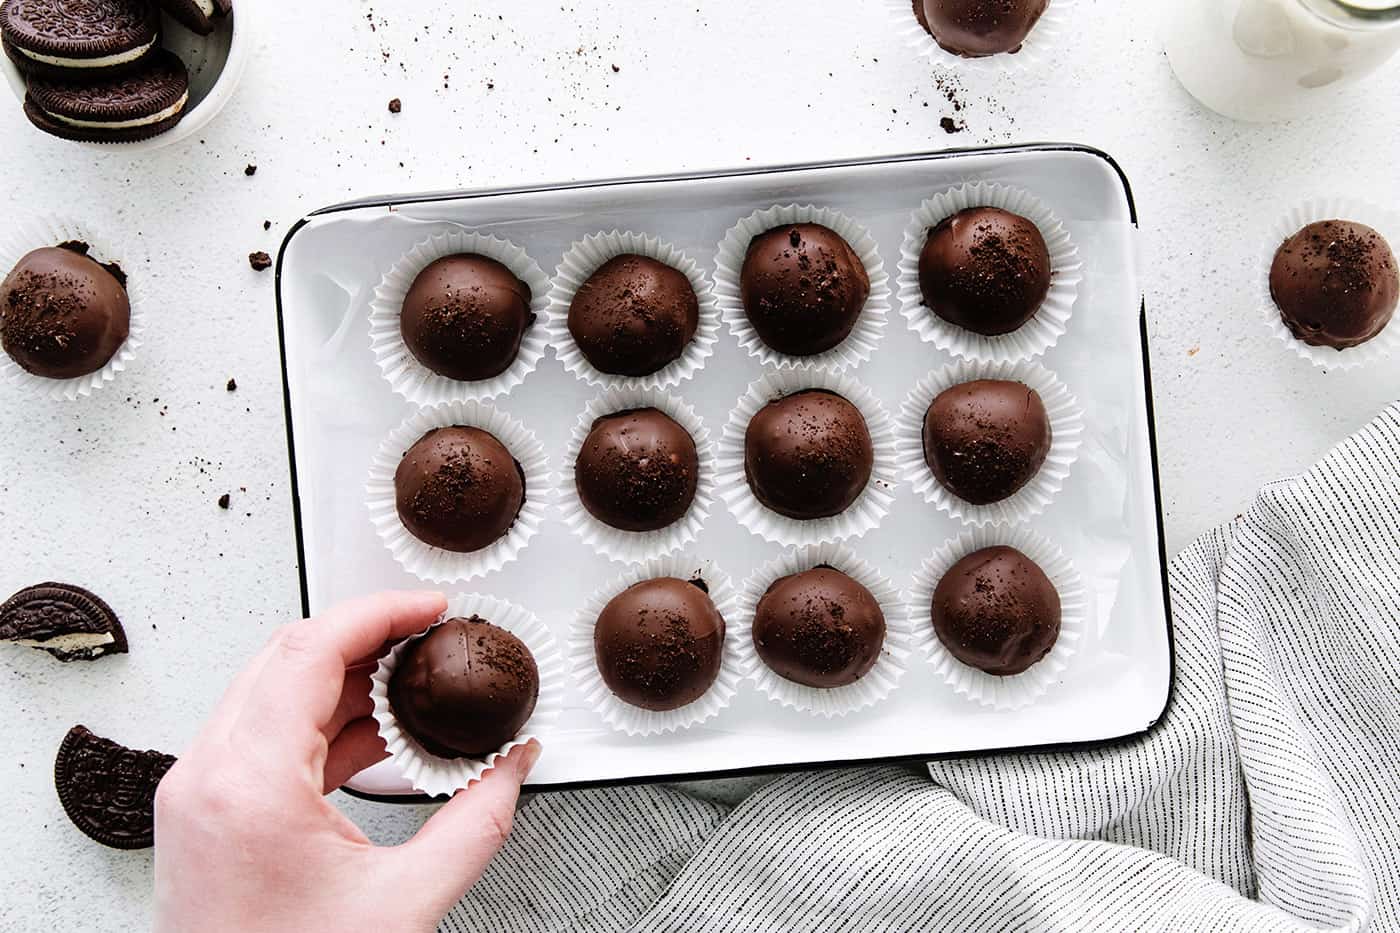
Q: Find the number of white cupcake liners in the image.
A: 15